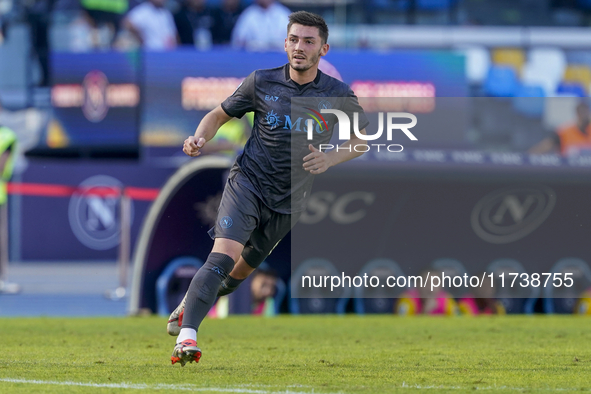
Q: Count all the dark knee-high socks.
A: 2